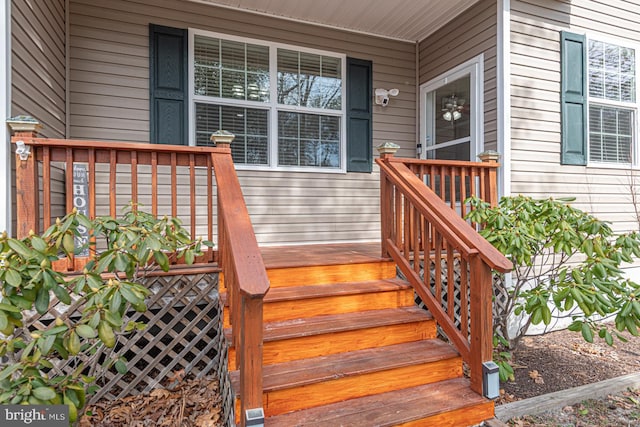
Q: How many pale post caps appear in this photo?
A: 4